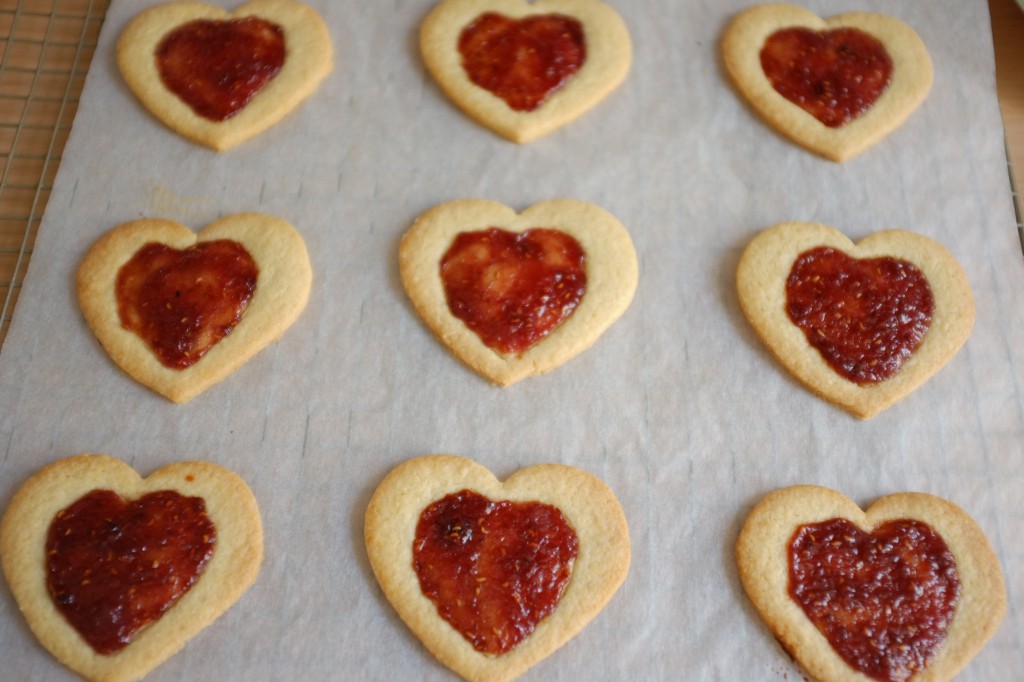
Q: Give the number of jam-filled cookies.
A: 9